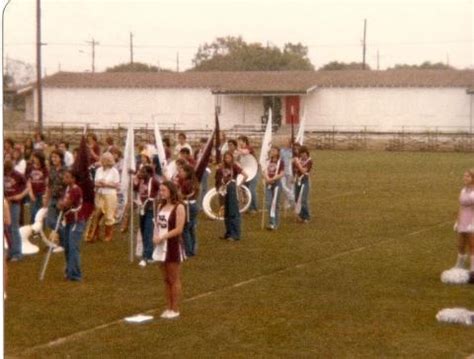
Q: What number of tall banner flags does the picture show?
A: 8